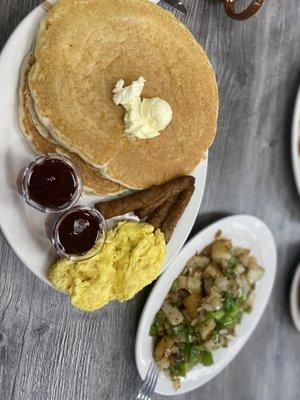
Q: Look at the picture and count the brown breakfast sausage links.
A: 4